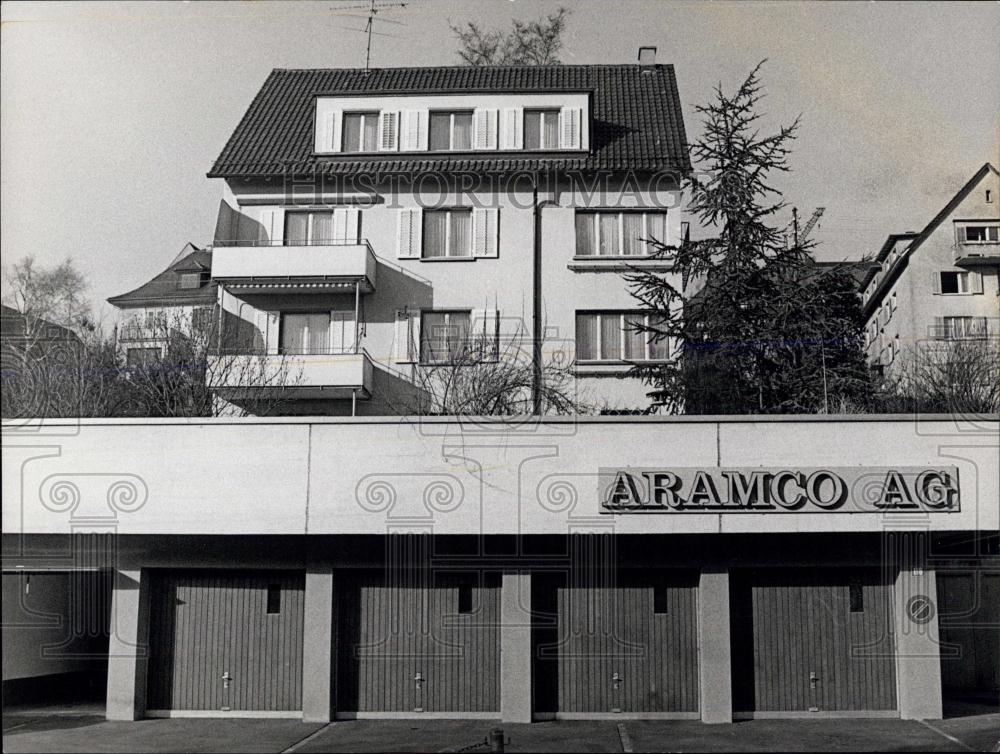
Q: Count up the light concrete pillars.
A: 5